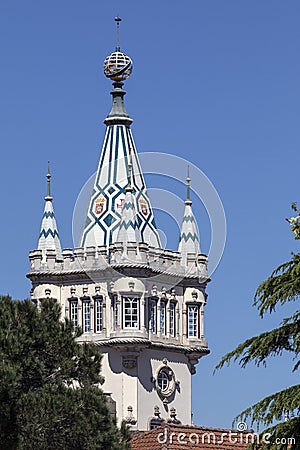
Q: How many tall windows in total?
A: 8